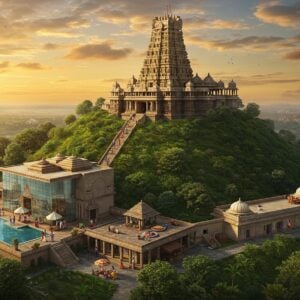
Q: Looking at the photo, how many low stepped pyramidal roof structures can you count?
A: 3